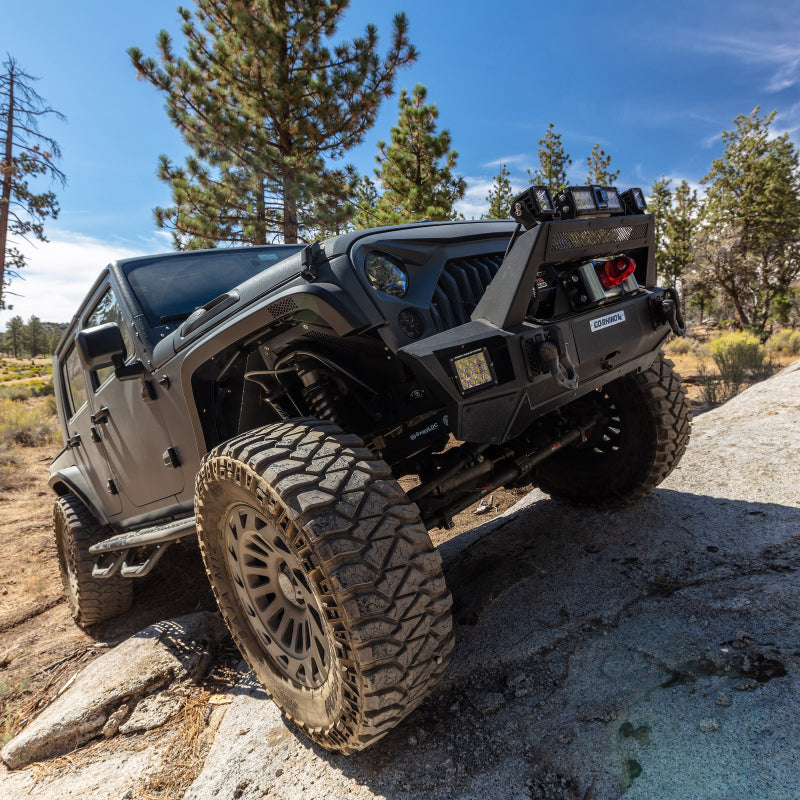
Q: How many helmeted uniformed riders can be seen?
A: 0